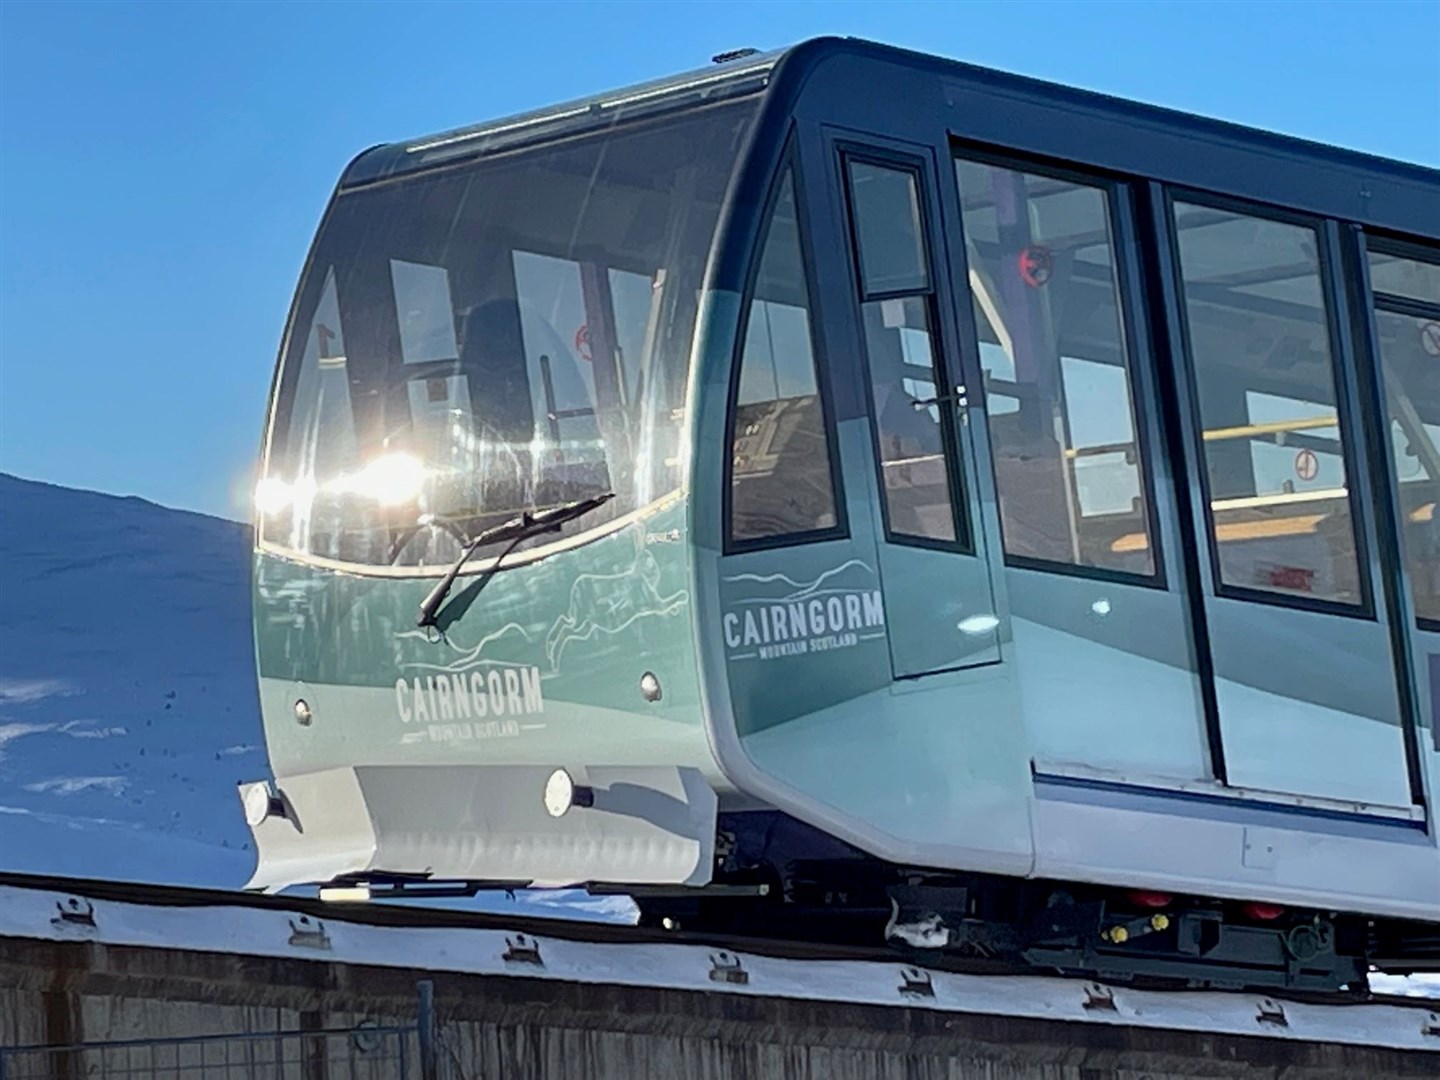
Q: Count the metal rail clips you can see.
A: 8